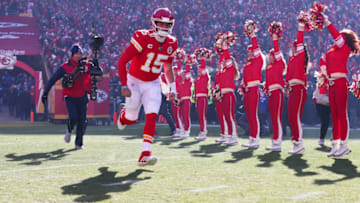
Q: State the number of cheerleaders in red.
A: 9